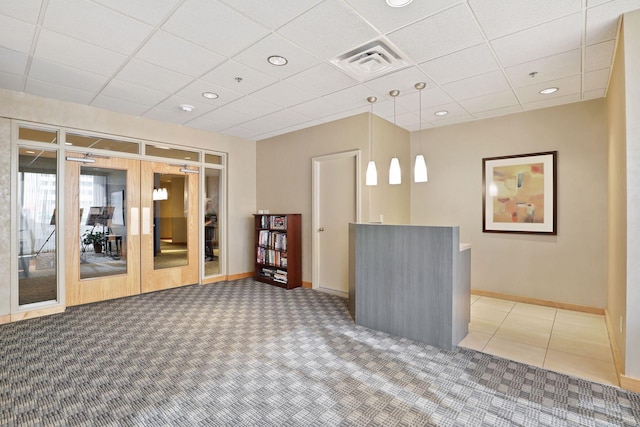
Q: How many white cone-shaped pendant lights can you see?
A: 3